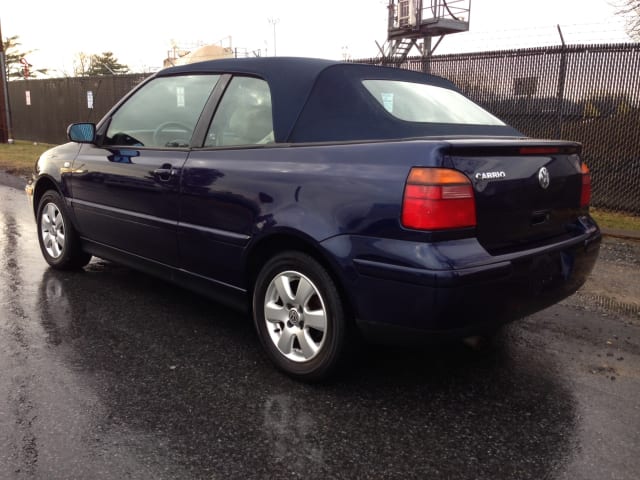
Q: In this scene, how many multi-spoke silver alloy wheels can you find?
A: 2